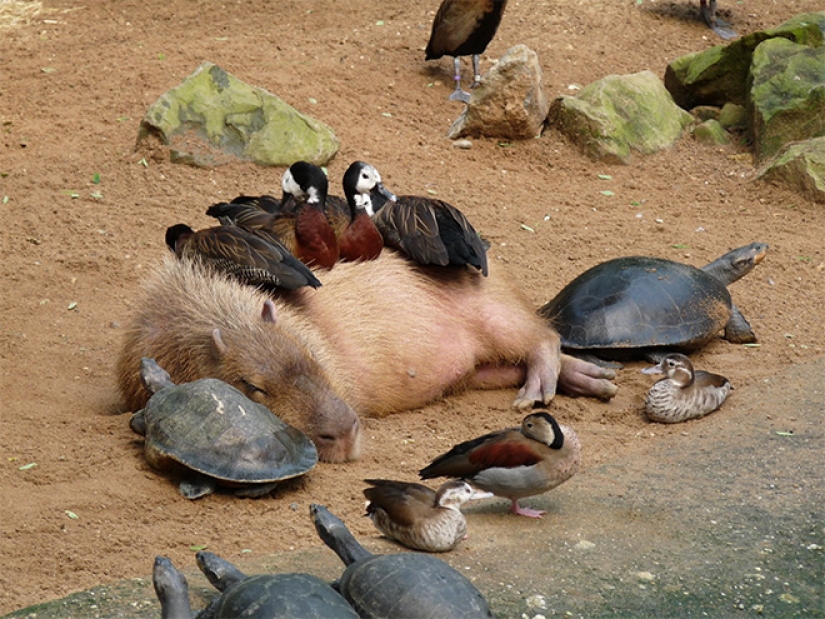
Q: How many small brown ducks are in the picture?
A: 3